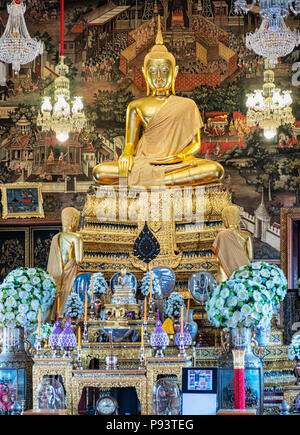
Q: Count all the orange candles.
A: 10